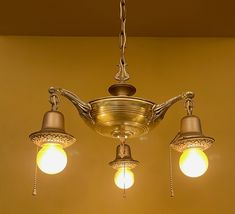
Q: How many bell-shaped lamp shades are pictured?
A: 3